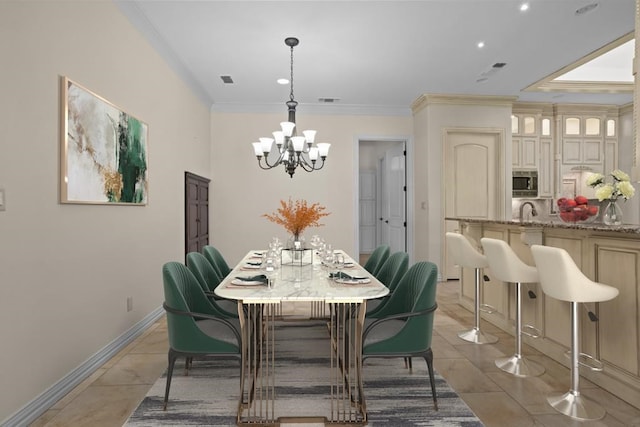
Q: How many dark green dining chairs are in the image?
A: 6